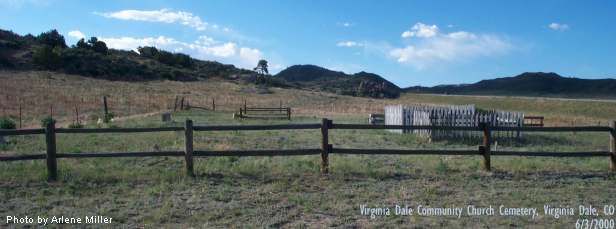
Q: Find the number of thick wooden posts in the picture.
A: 5